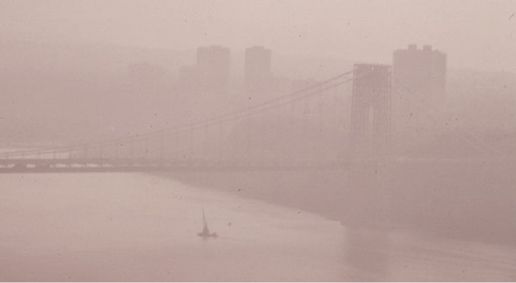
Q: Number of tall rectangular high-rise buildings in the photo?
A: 3